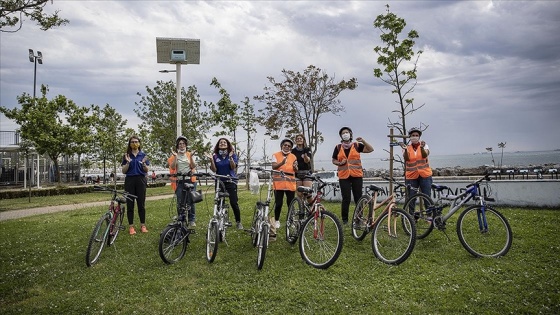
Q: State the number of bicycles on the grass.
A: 7